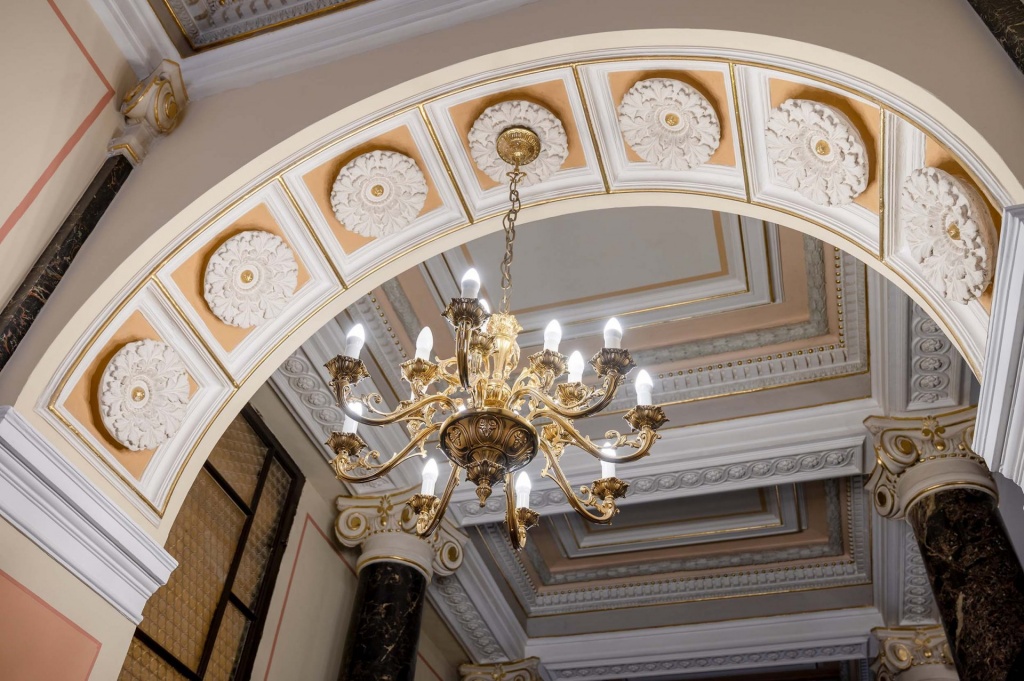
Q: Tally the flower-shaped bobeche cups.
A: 12